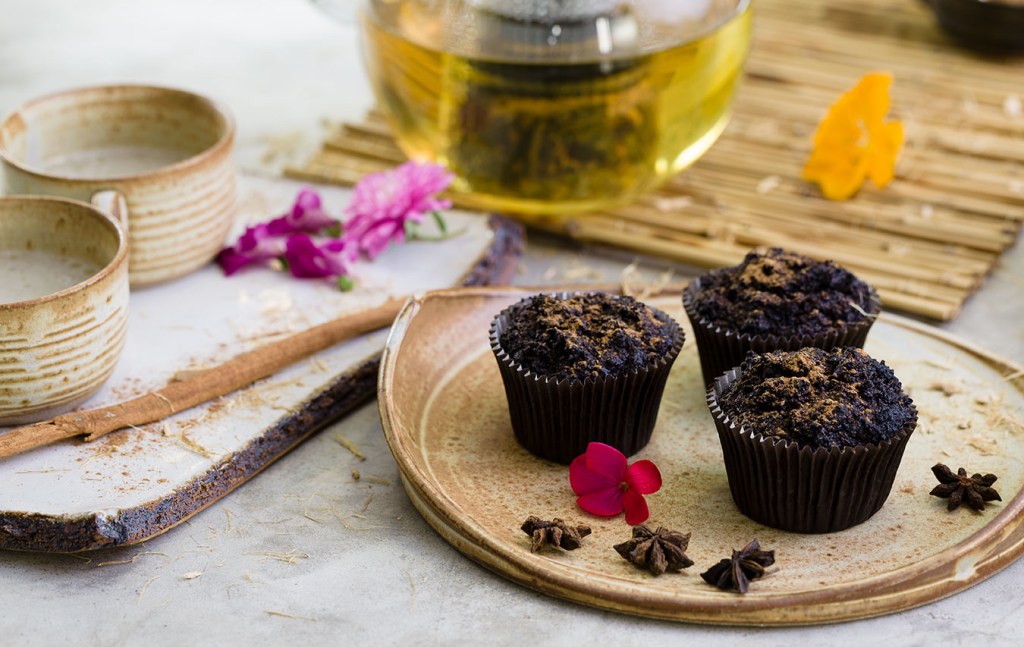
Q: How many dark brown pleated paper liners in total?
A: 3